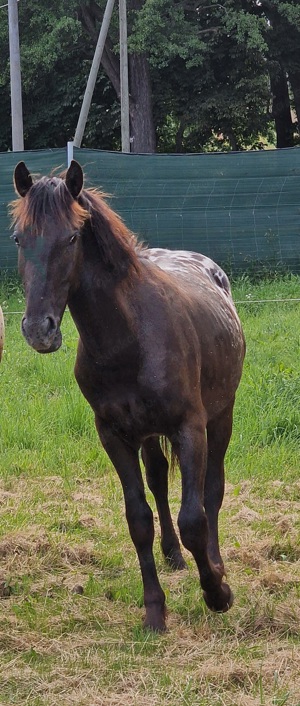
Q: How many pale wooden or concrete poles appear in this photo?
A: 3